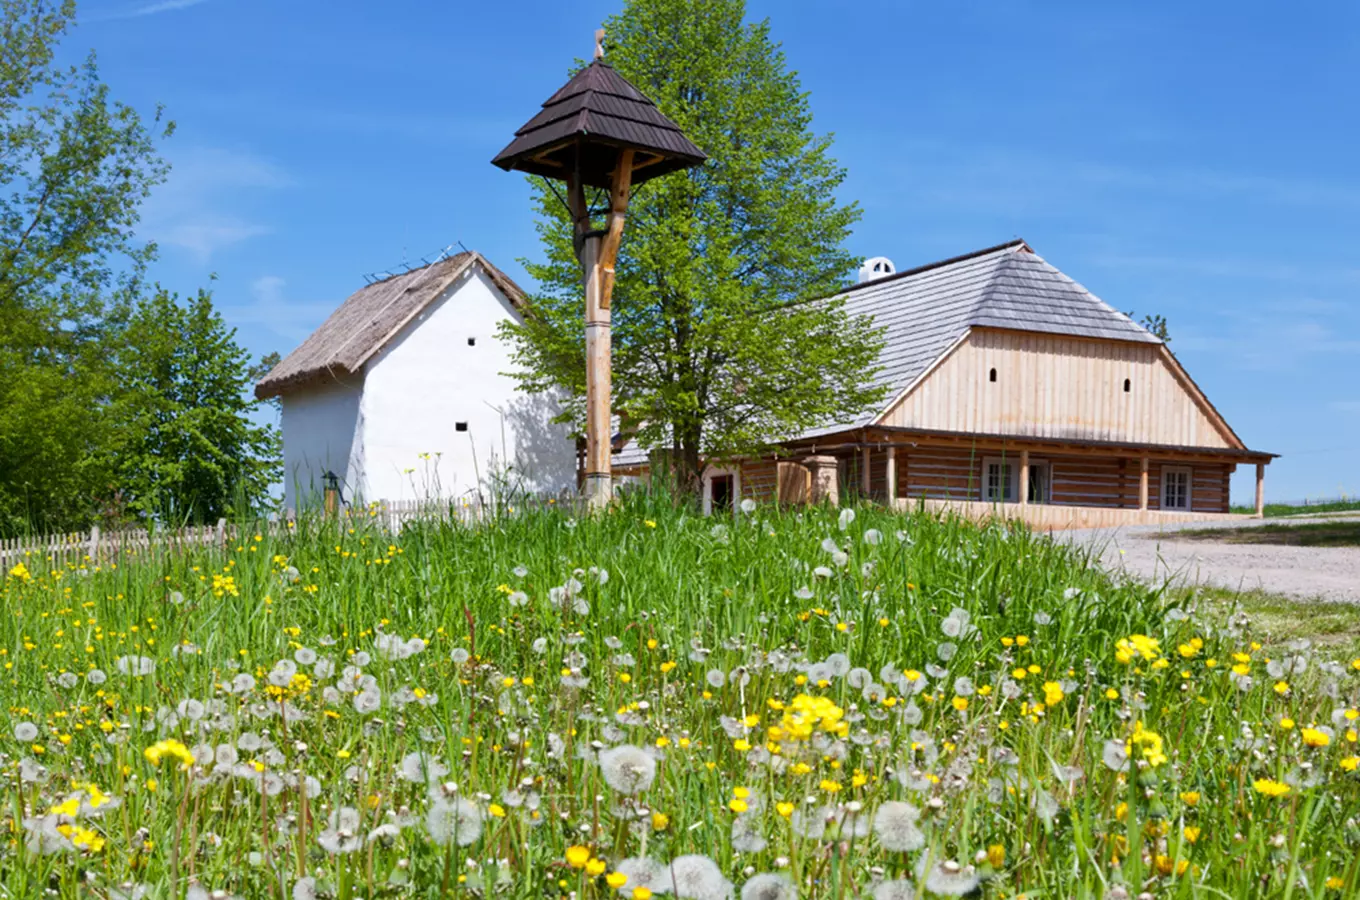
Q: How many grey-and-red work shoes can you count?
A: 0